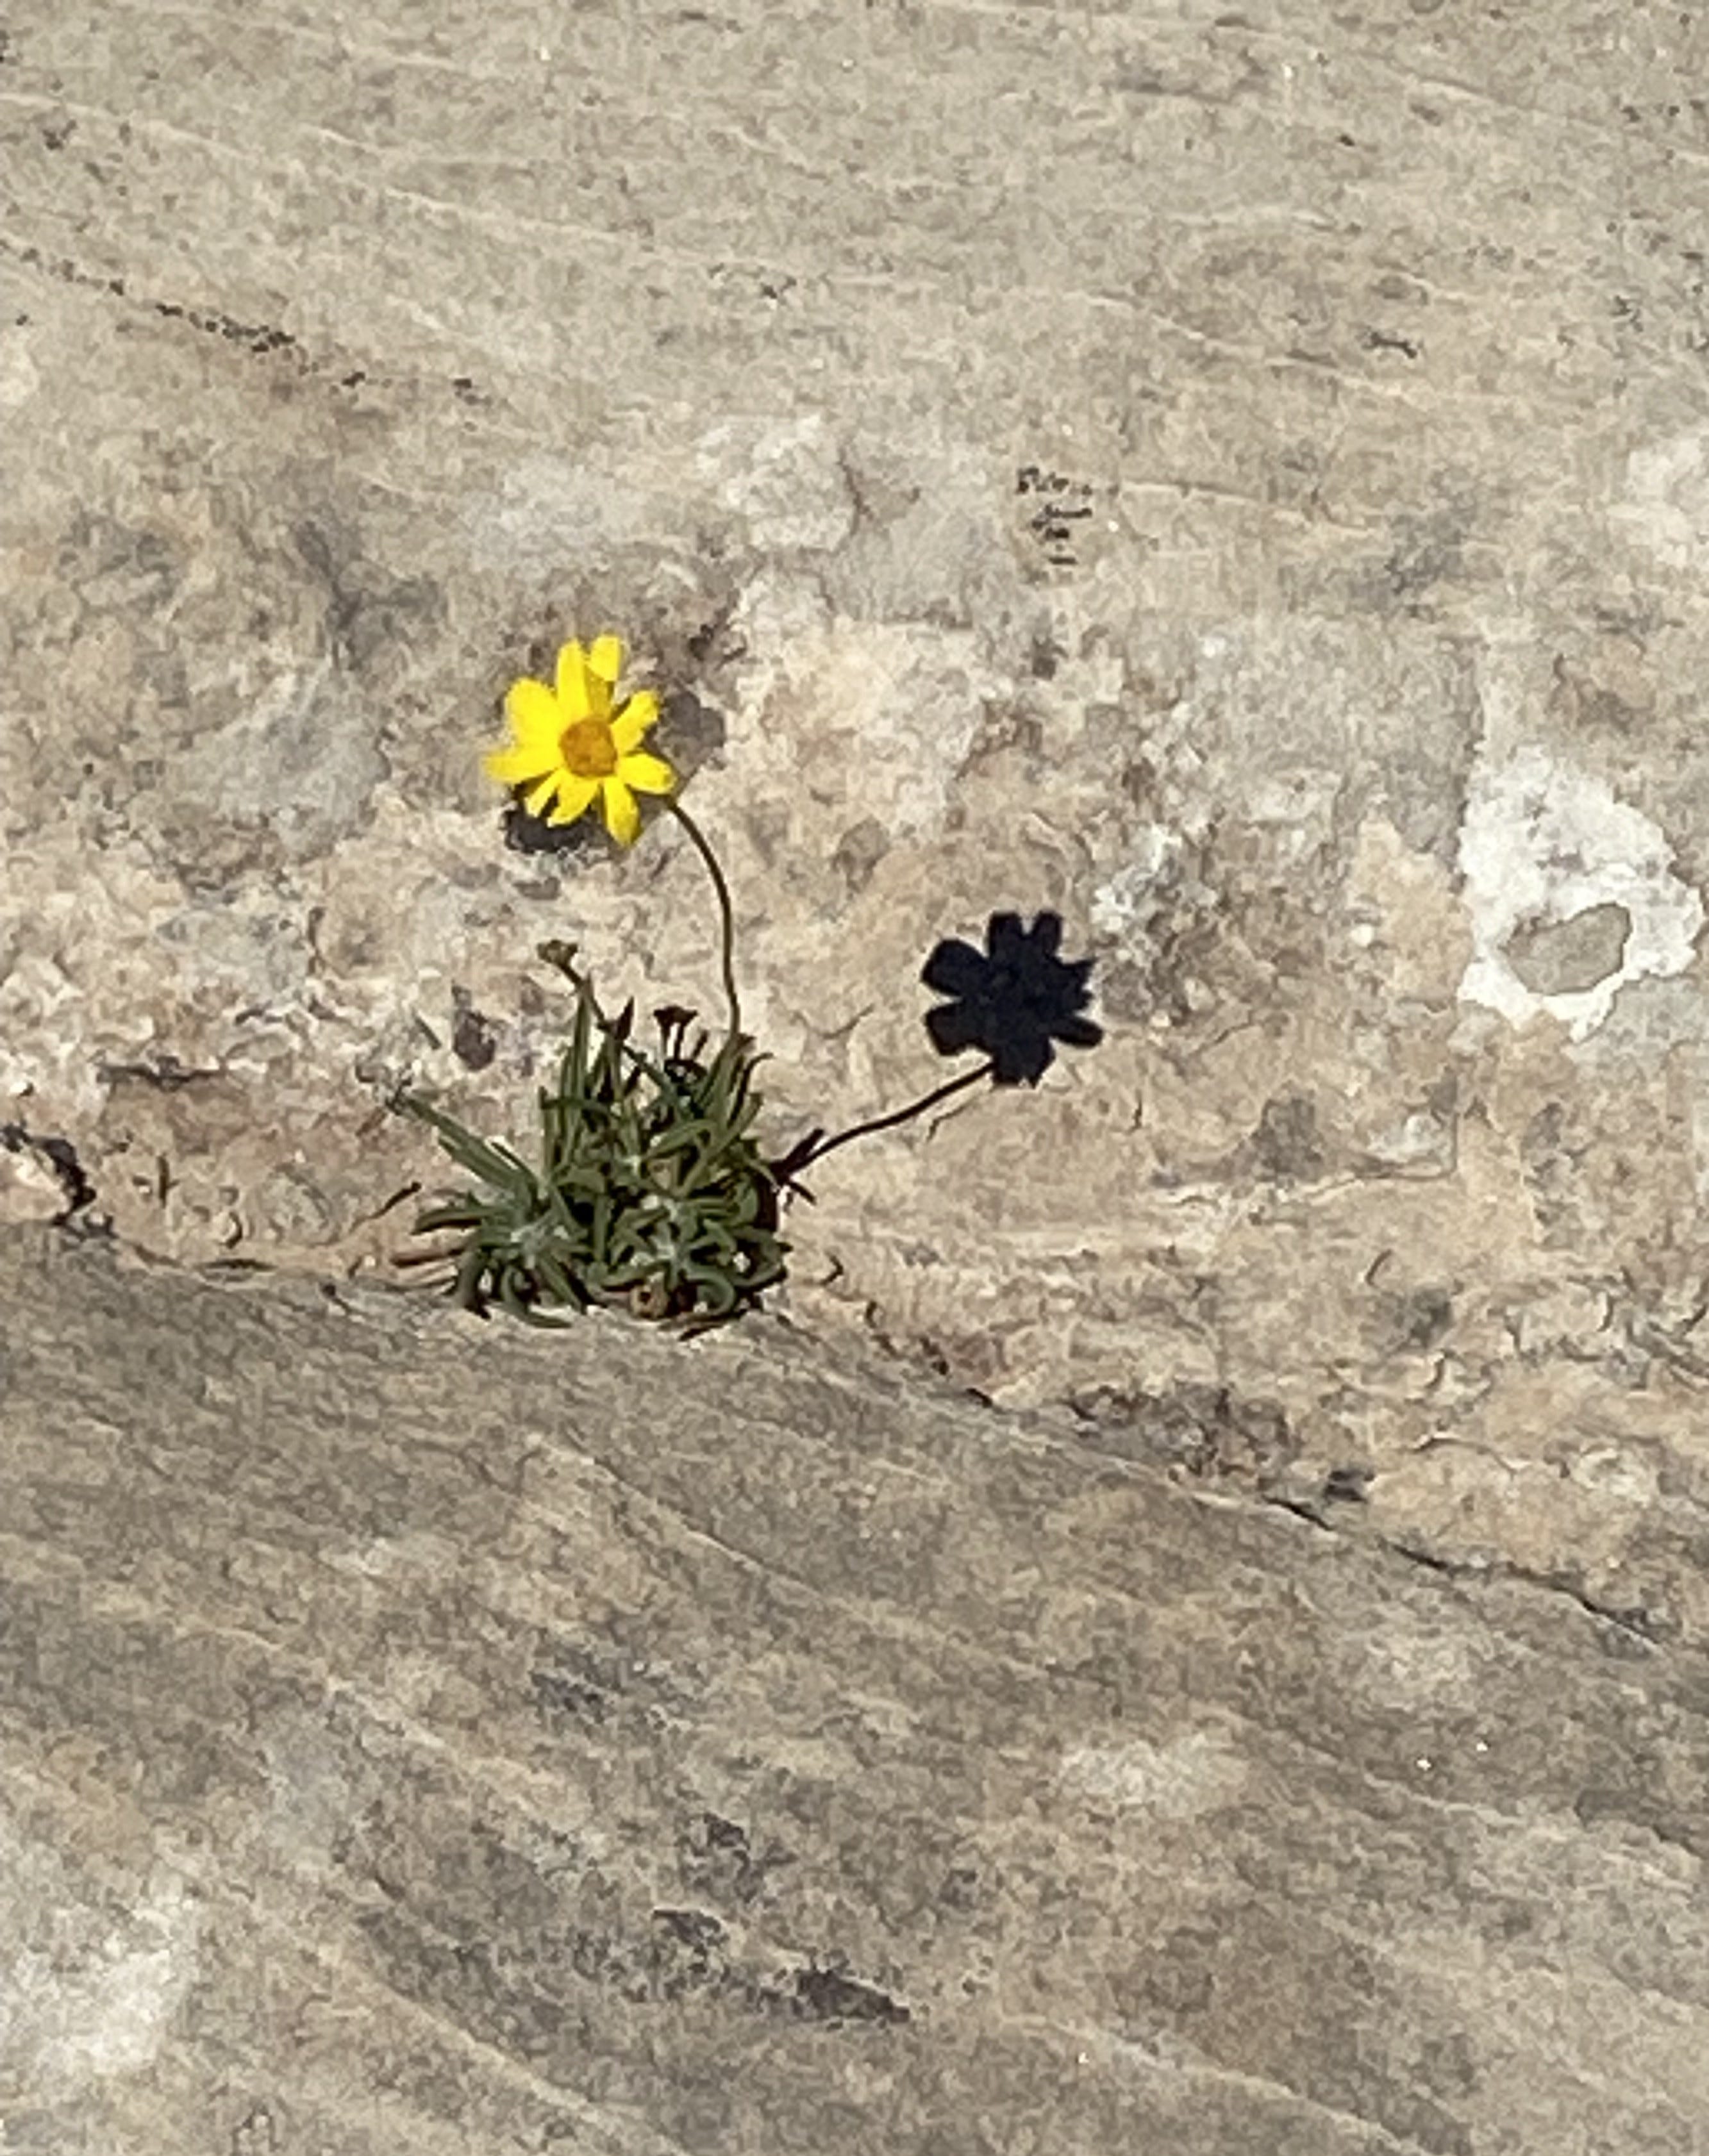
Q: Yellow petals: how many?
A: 9